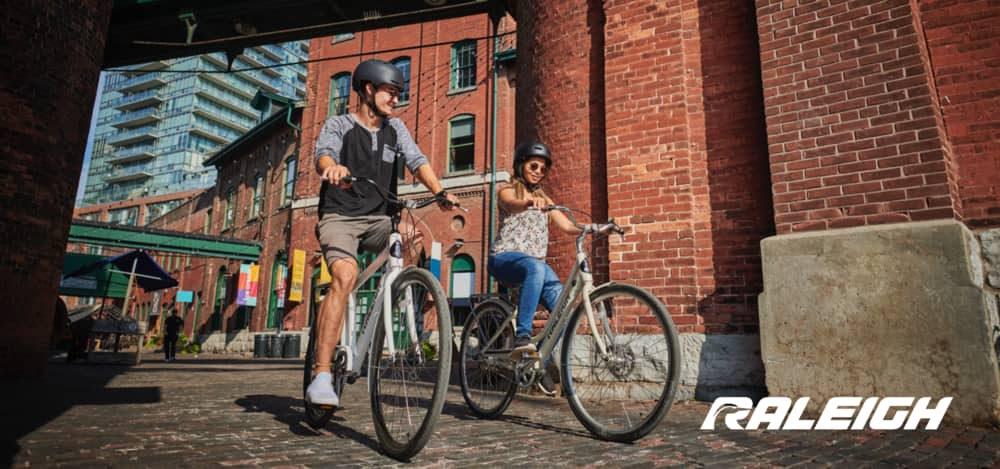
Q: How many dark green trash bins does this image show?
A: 3